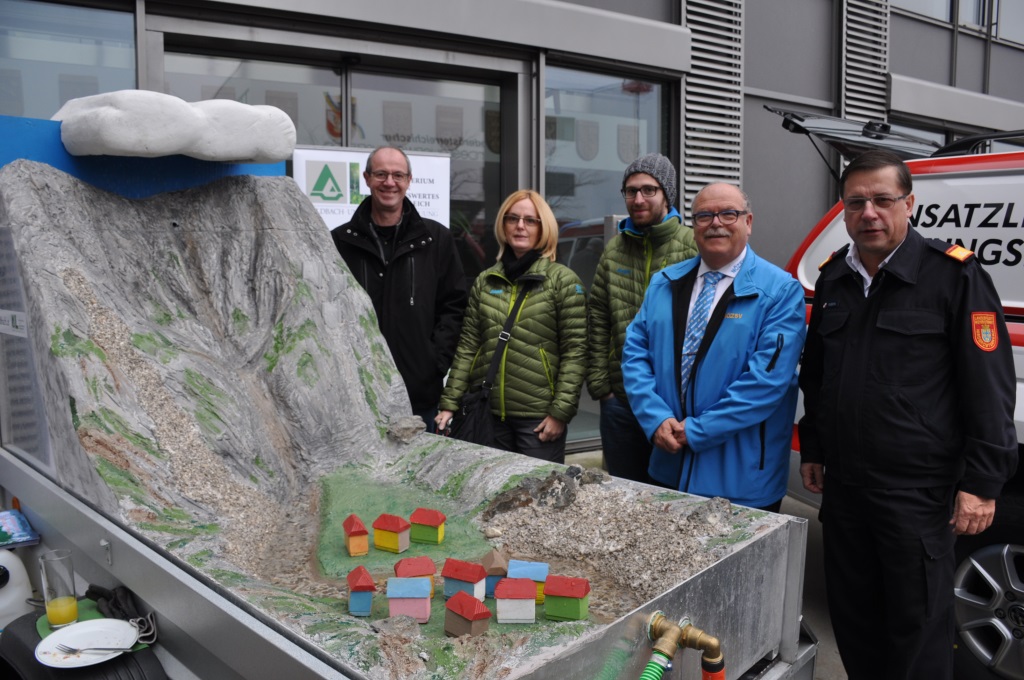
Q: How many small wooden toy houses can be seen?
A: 12